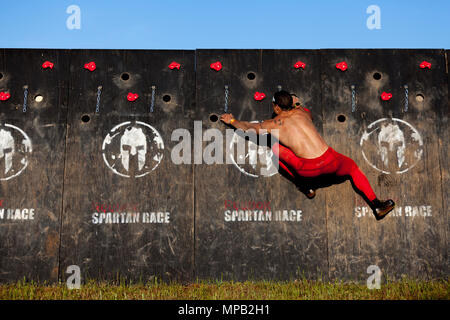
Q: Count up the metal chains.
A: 6